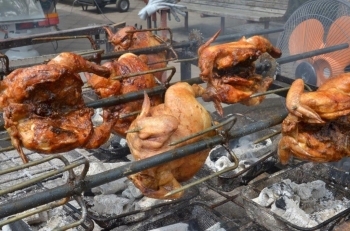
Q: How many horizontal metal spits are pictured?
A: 3